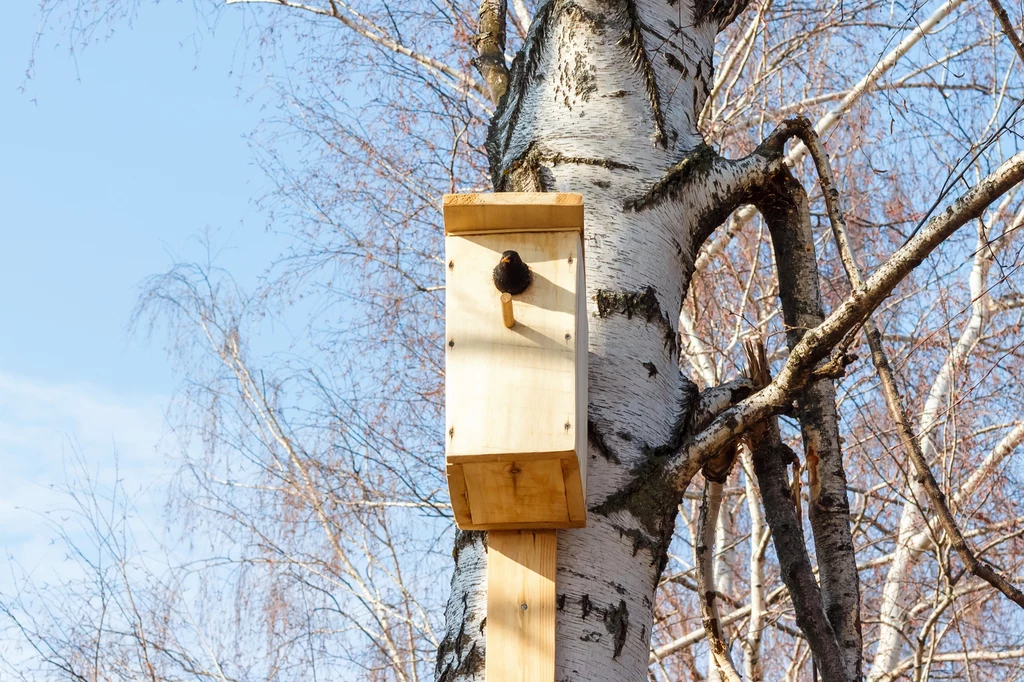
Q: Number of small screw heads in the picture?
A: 7